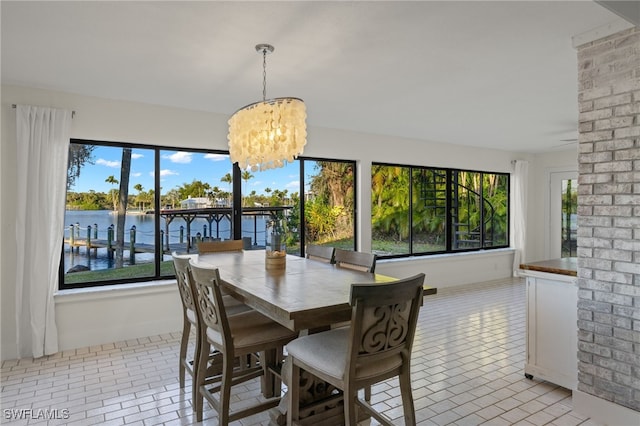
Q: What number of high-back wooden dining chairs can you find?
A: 6